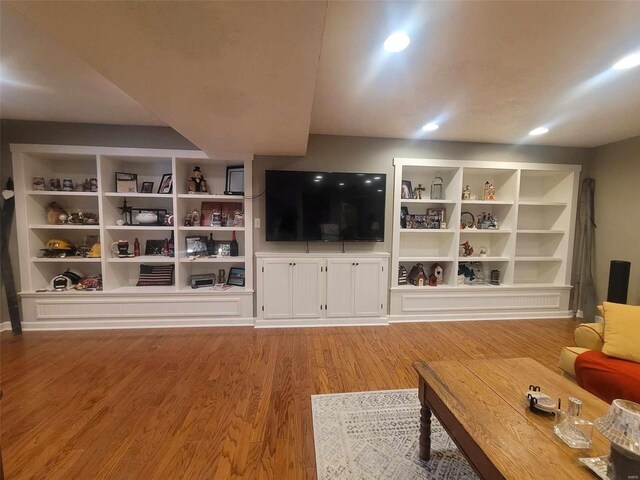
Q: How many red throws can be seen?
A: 1